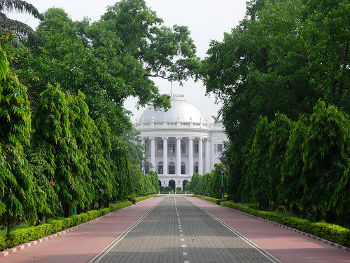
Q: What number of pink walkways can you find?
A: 2